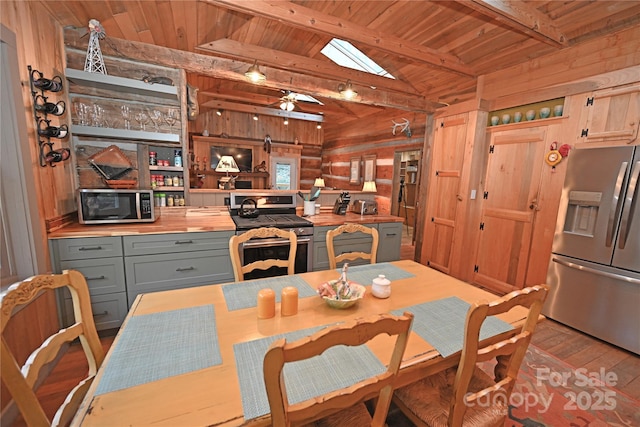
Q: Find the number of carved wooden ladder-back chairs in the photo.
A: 5